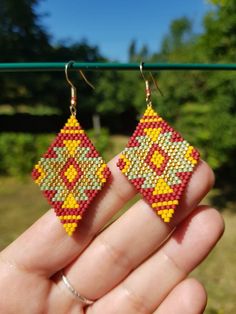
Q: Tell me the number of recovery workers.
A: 0